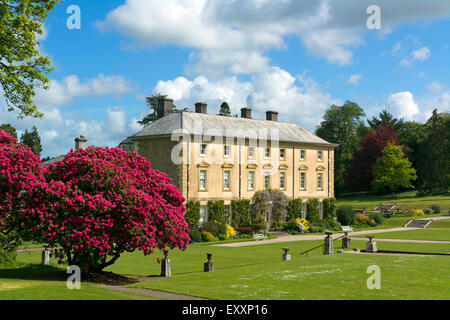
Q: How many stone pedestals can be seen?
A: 7